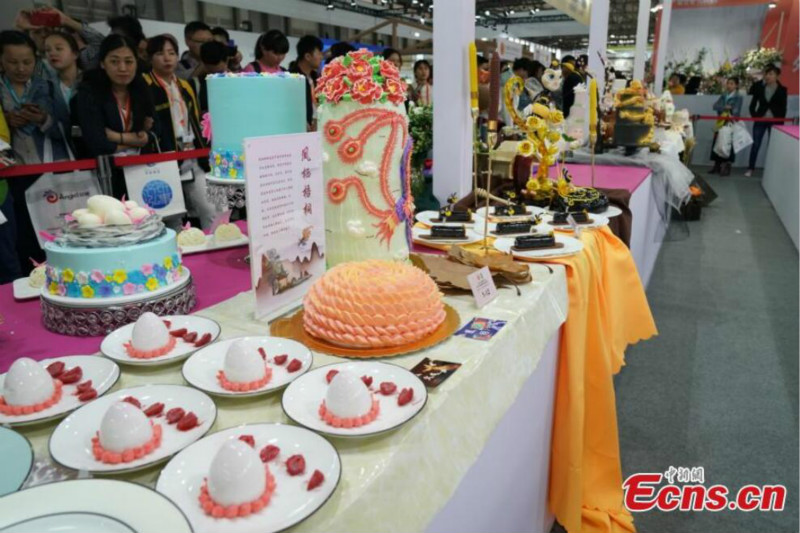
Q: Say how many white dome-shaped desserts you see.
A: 6